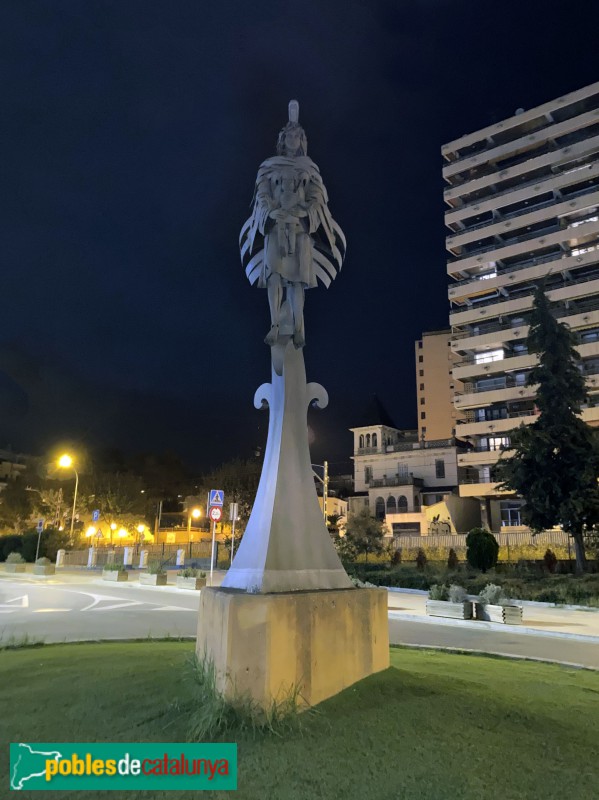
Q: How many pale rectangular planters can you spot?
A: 7